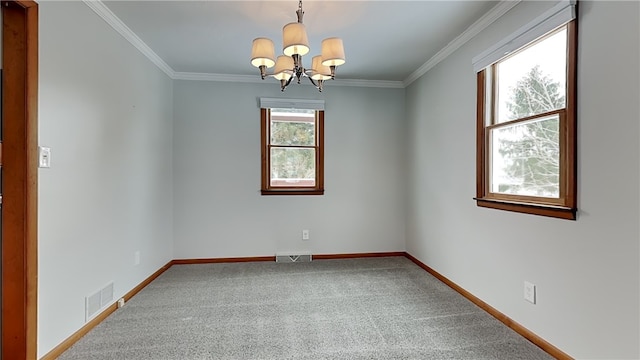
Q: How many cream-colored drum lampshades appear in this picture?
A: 5